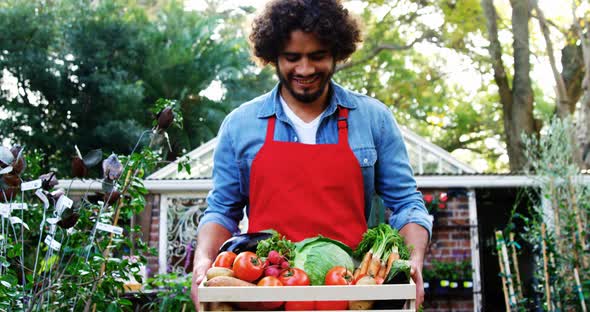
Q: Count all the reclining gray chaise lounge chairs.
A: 0